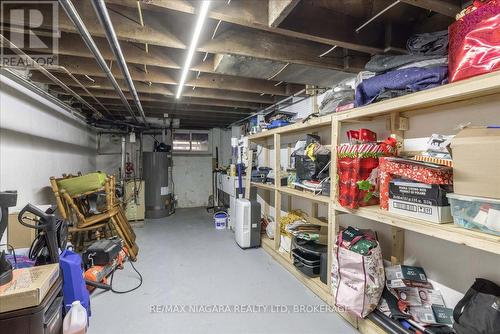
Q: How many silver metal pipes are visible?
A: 2